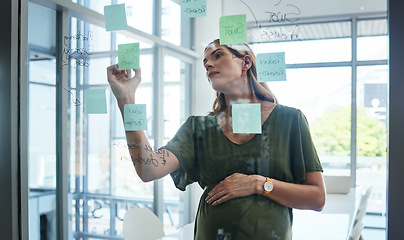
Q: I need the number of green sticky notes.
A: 2